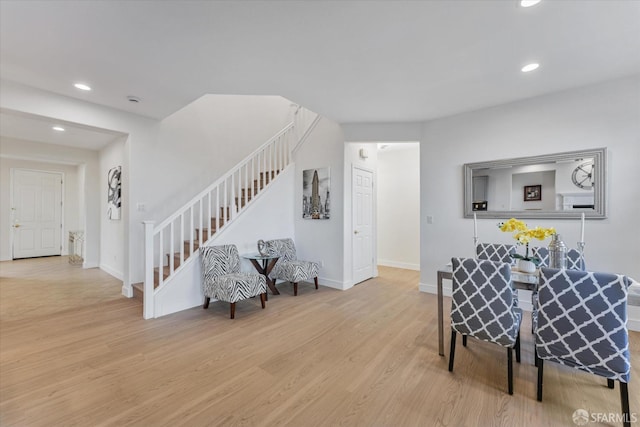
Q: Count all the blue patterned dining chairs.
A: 4